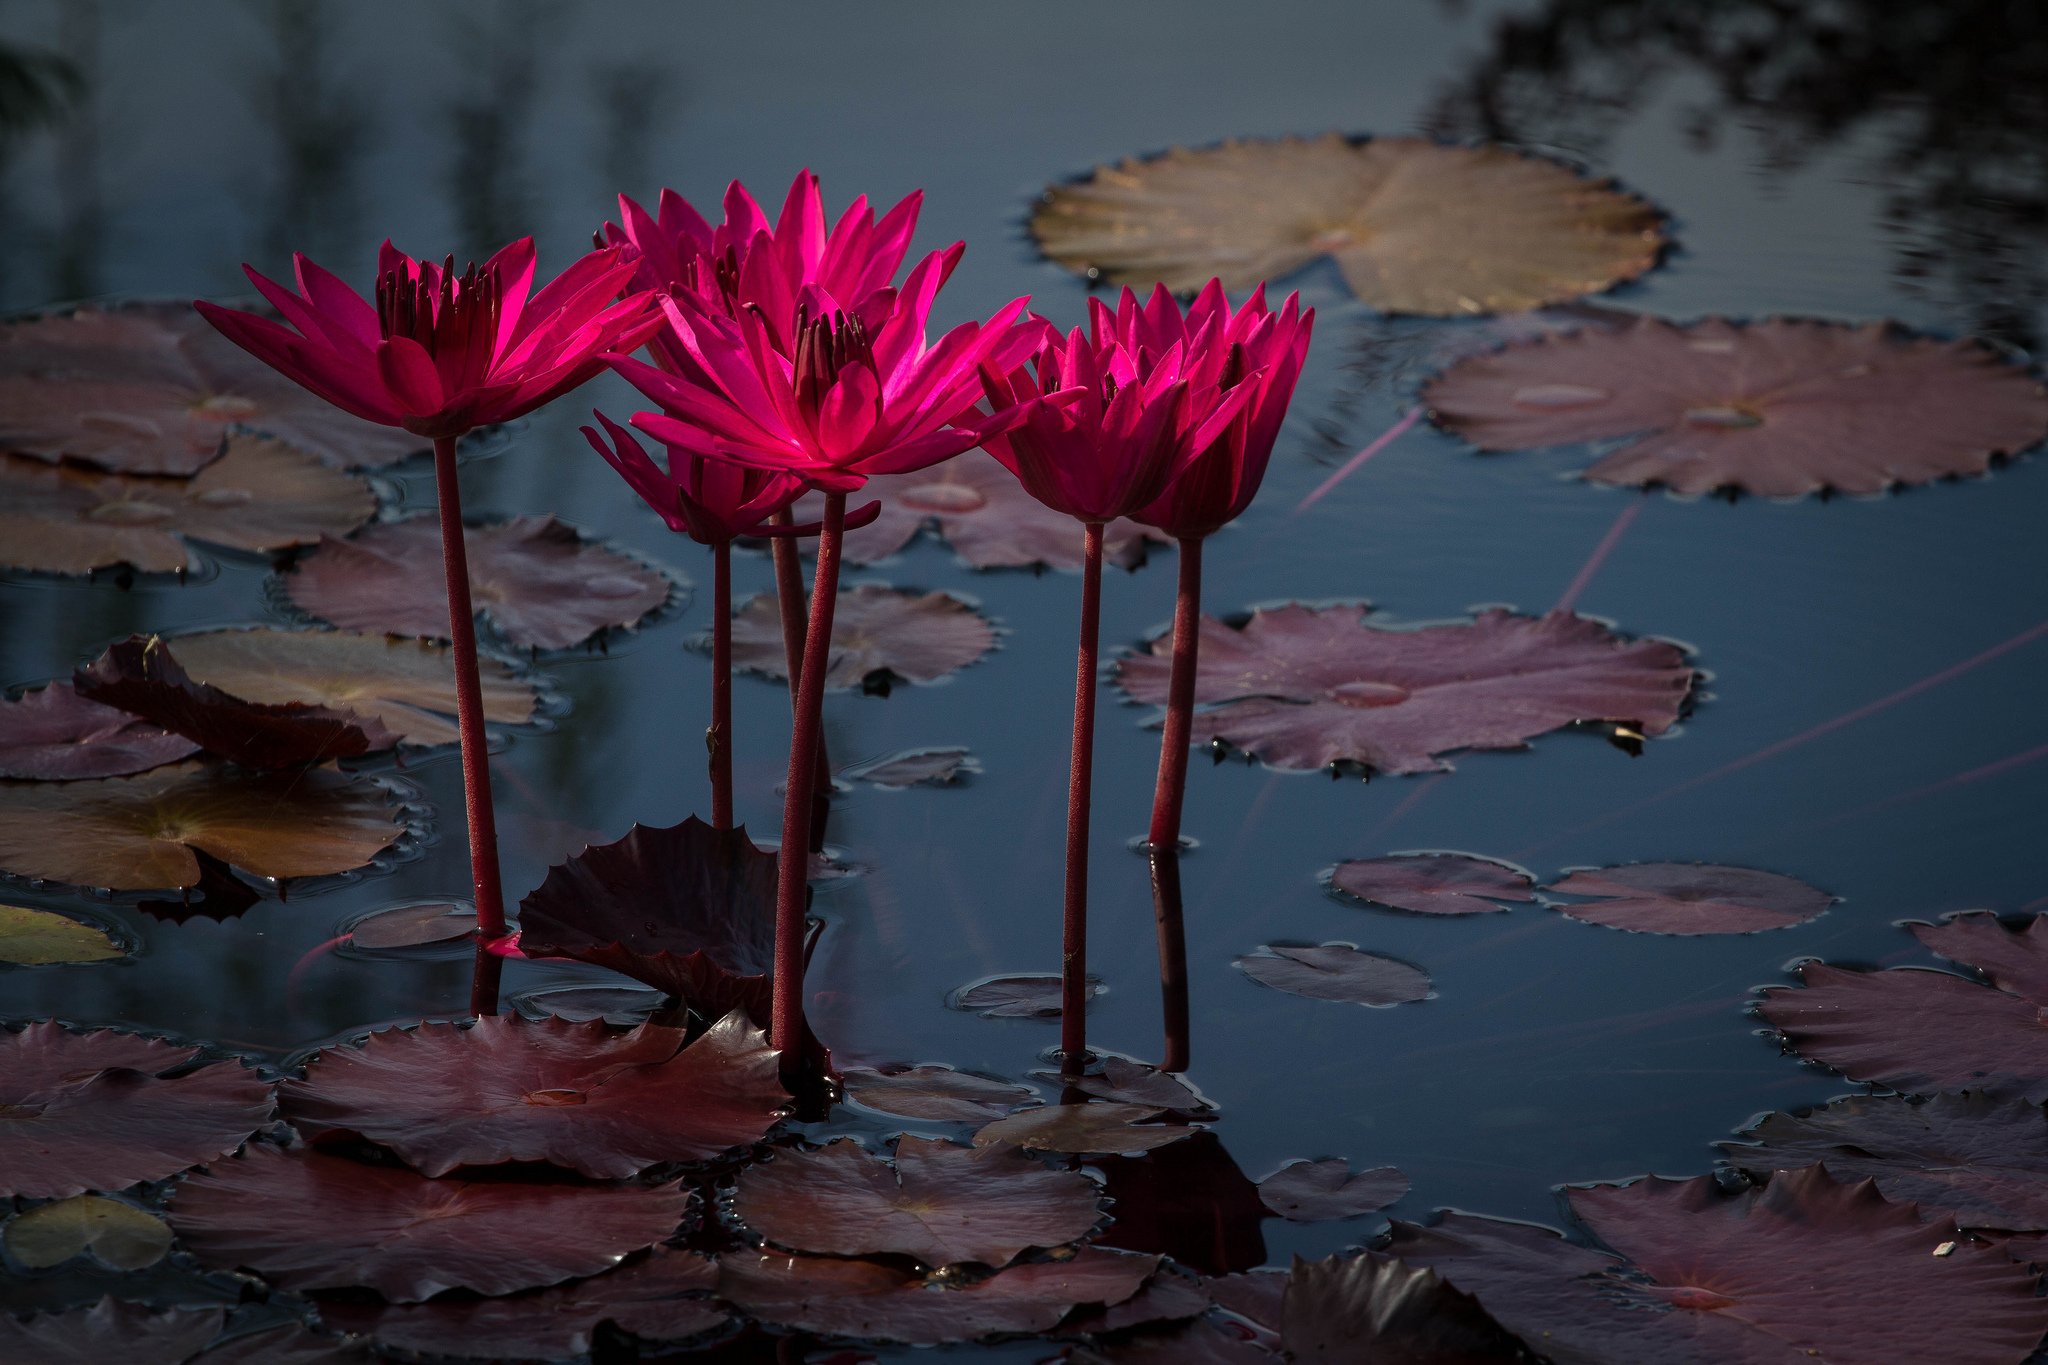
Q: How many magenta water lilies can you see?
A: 6